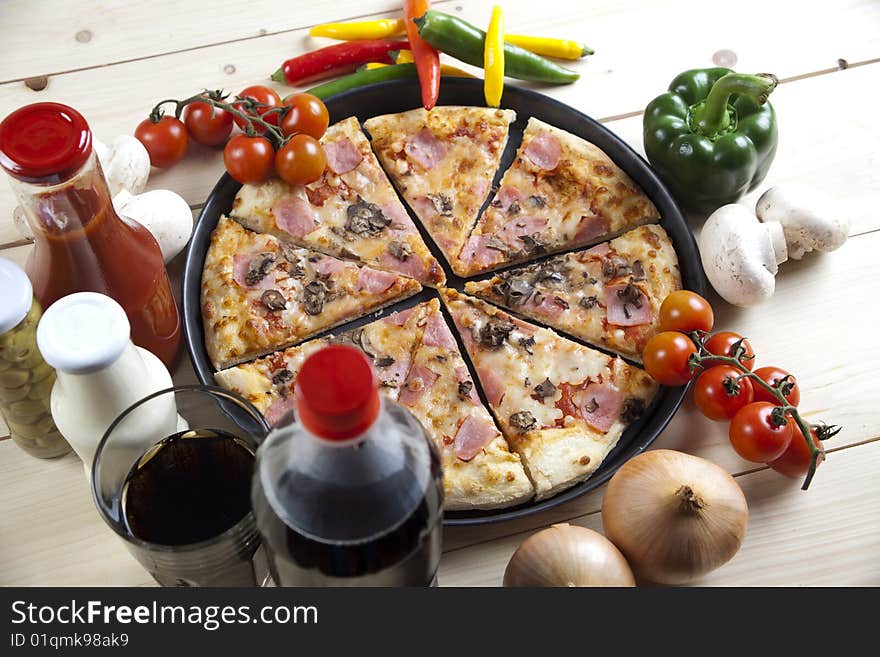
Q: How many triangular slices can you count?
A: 8